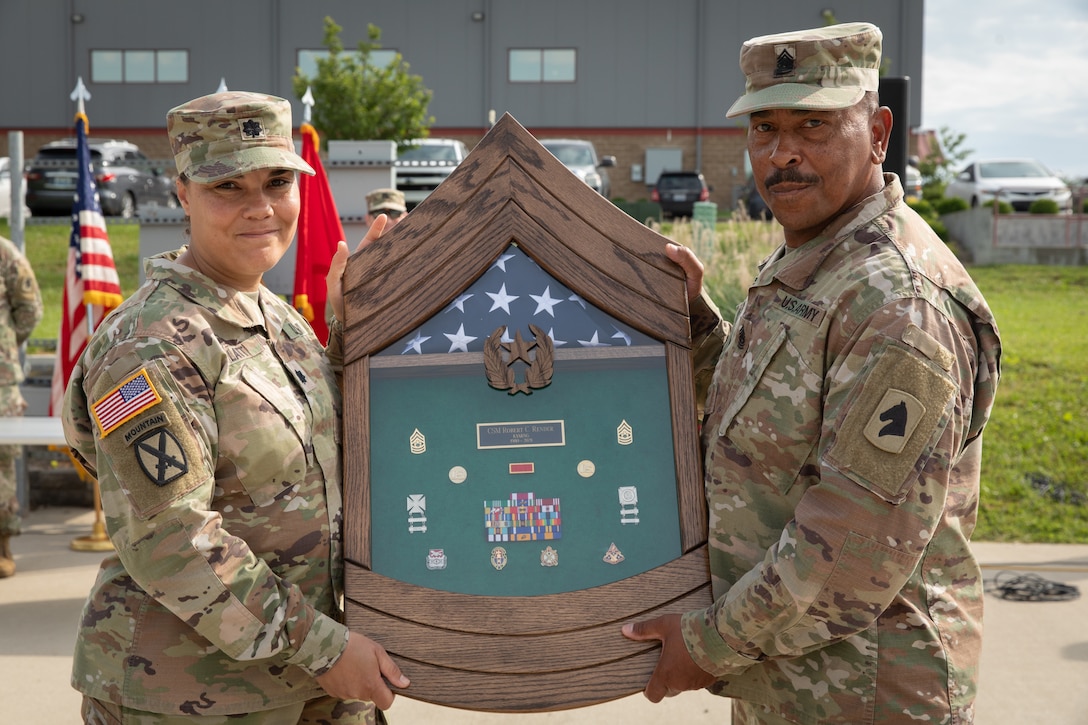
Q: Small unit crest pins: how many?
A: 4